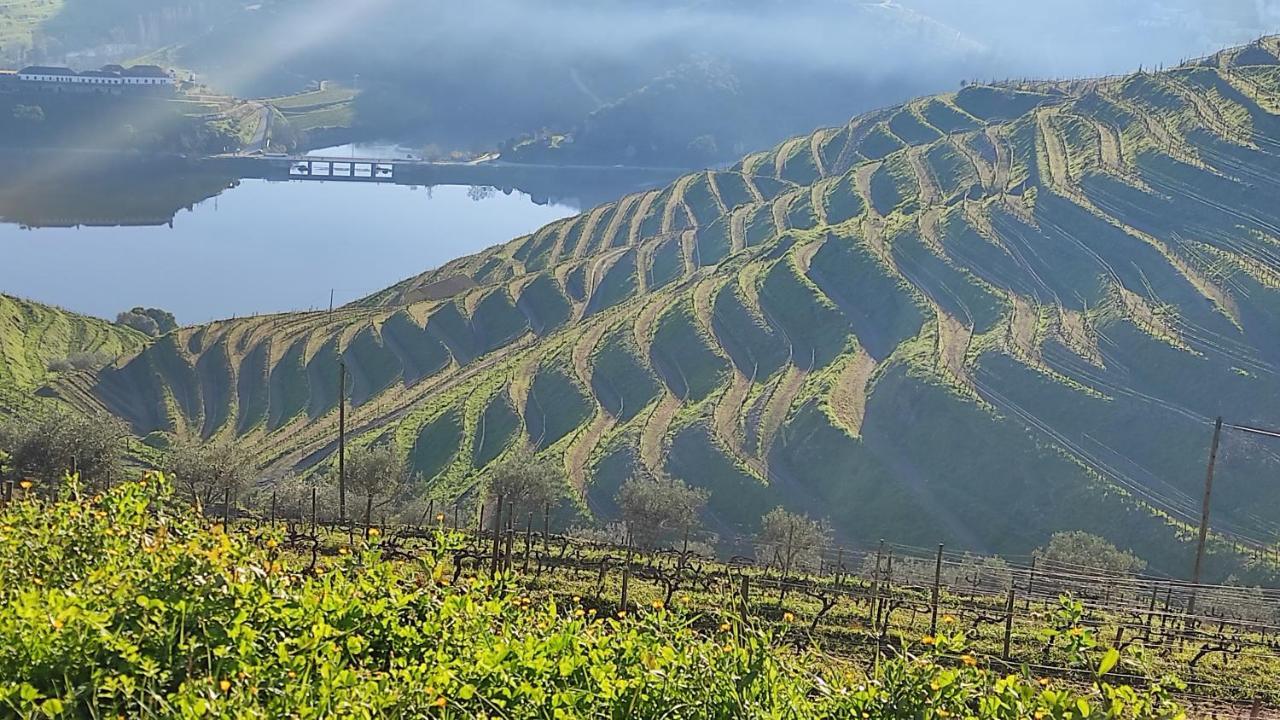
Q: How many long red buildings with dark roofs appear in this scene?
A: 0